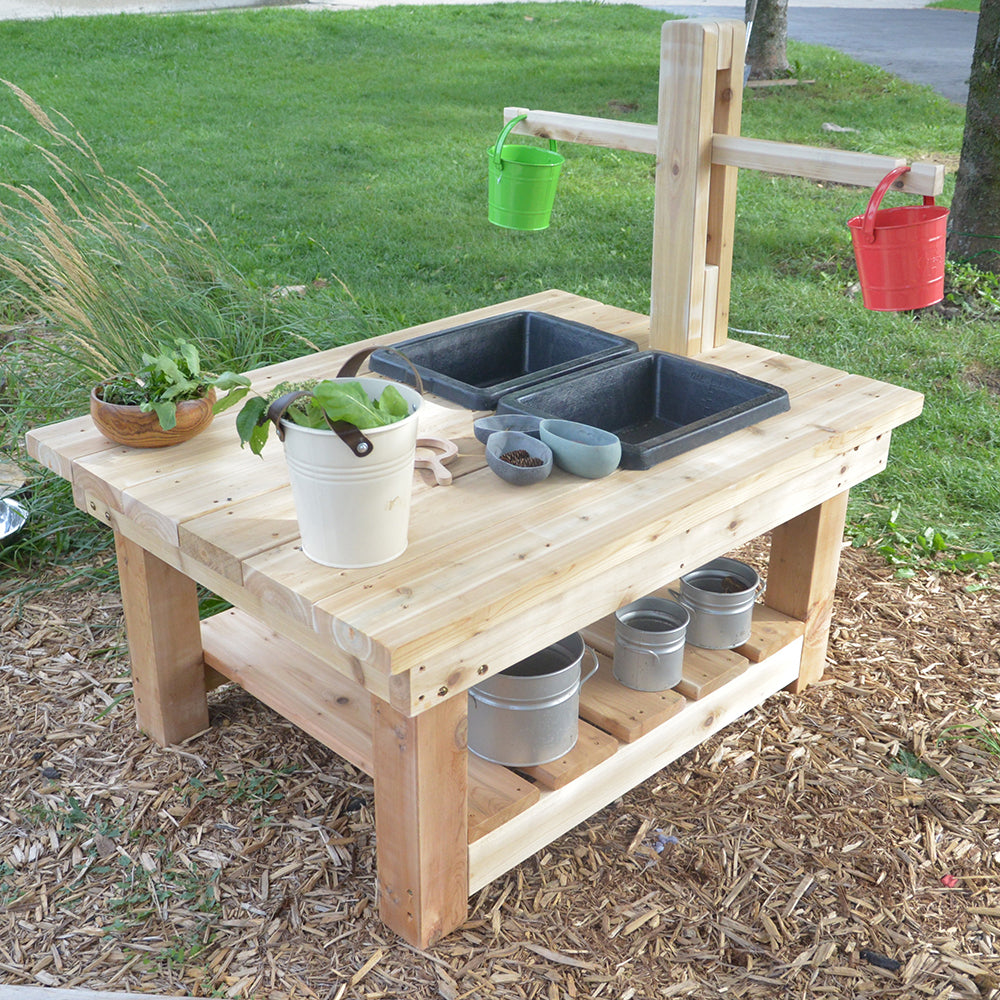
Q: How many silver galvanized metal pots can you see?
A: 3